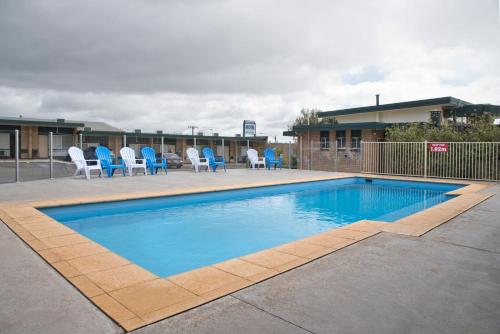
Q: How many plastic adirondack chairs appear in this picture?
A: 8